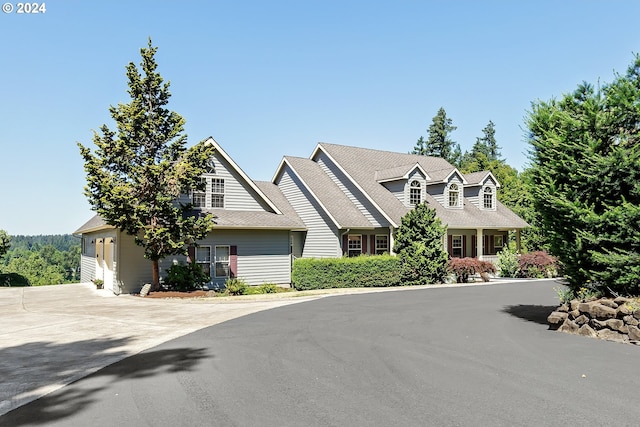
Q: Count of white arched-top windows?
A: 3